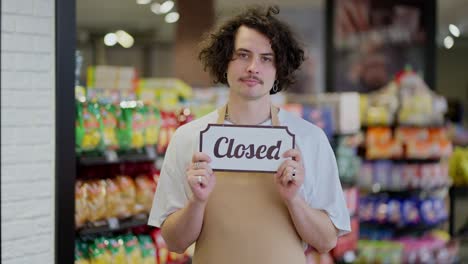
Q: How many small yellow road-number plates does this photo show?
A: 0